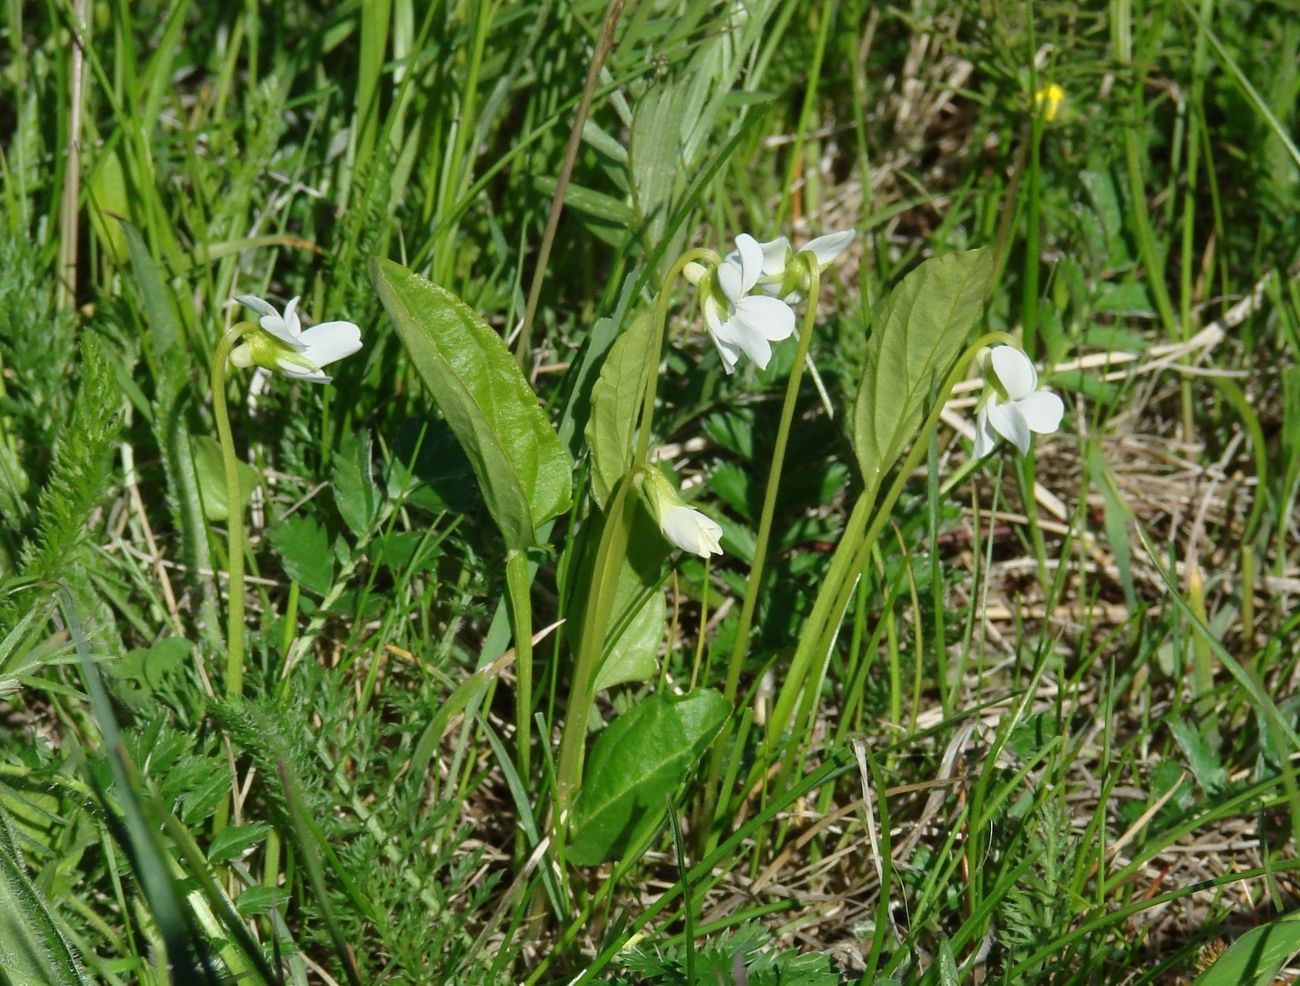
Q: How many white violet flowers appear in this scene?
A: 5